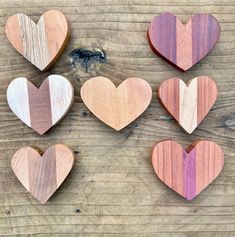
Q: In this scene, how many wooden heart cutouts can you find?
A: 7